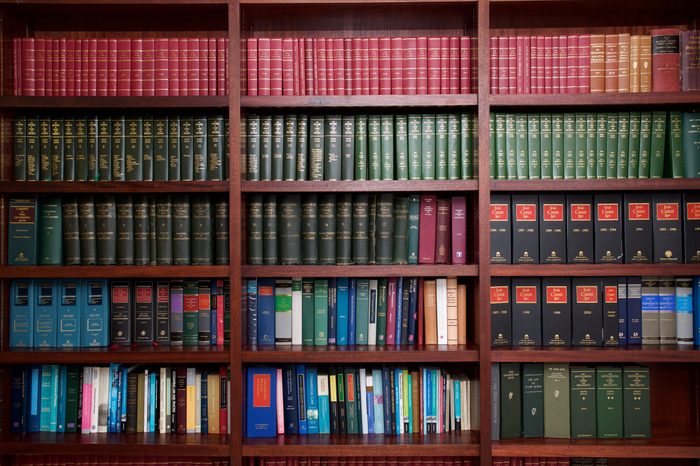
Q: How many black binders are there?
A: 13